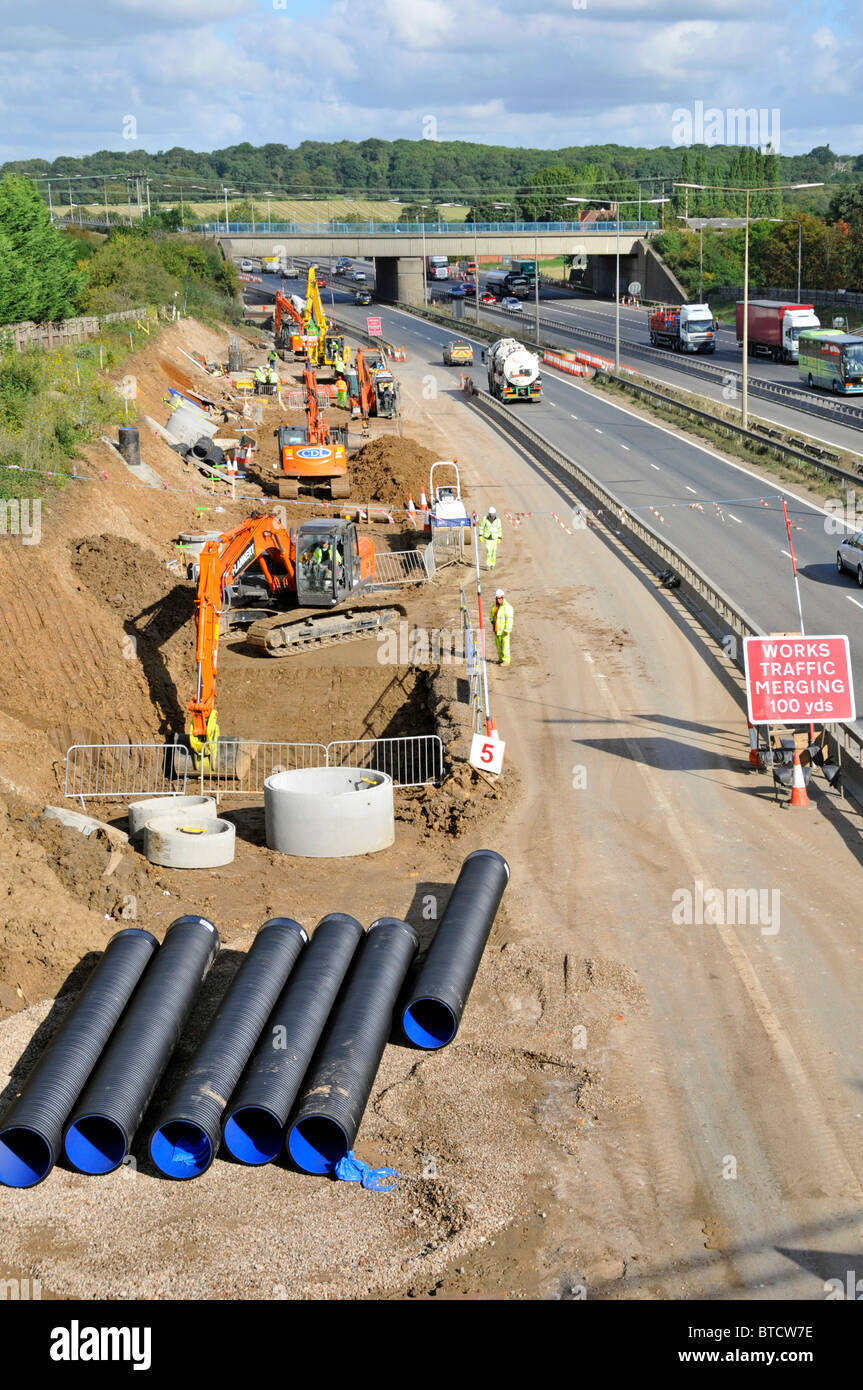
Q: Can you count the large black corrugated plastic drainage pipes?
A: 6